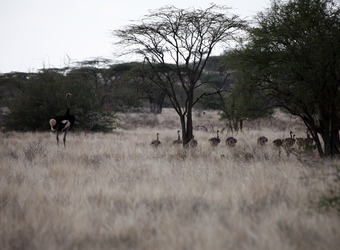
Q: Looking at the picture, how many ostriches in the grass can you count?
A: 11